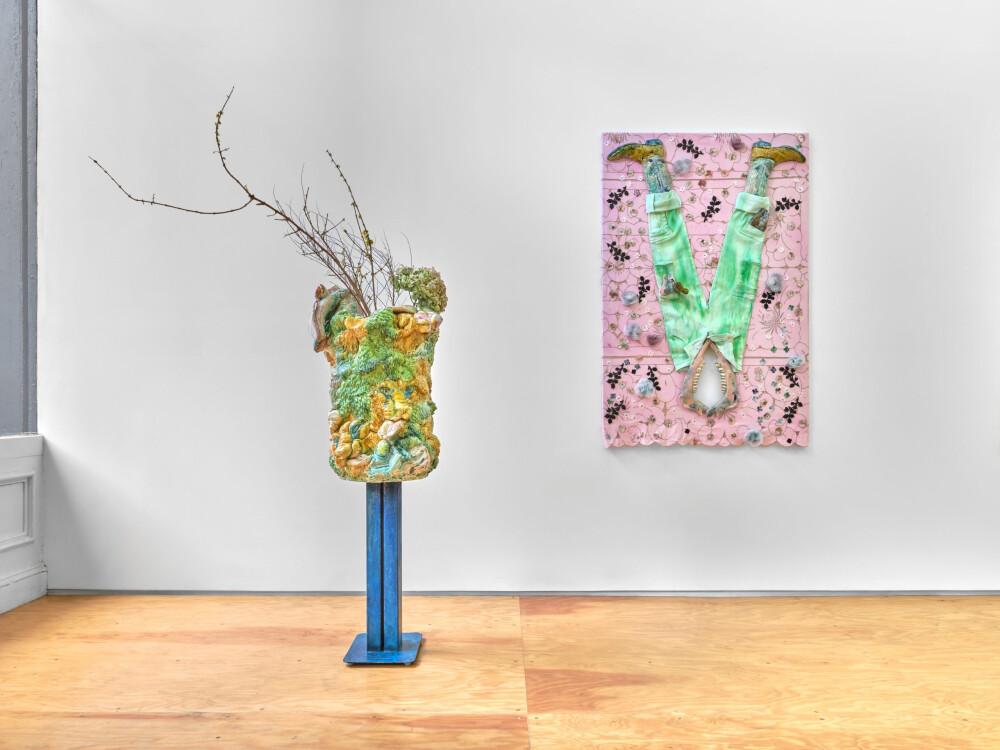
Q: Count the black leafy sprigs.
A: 12